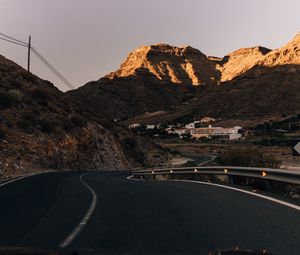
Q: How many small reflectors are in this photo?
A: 5